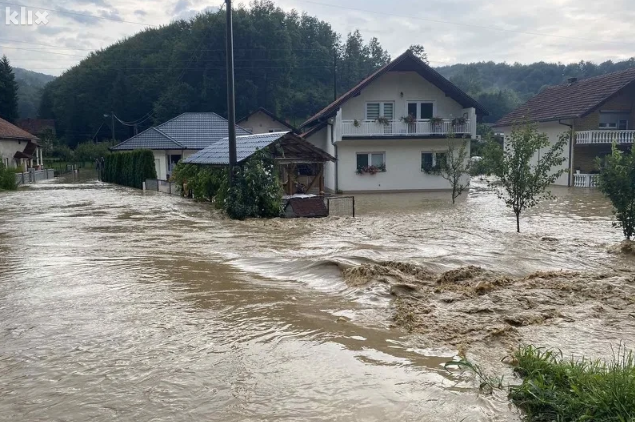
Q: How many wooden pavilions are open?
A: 1